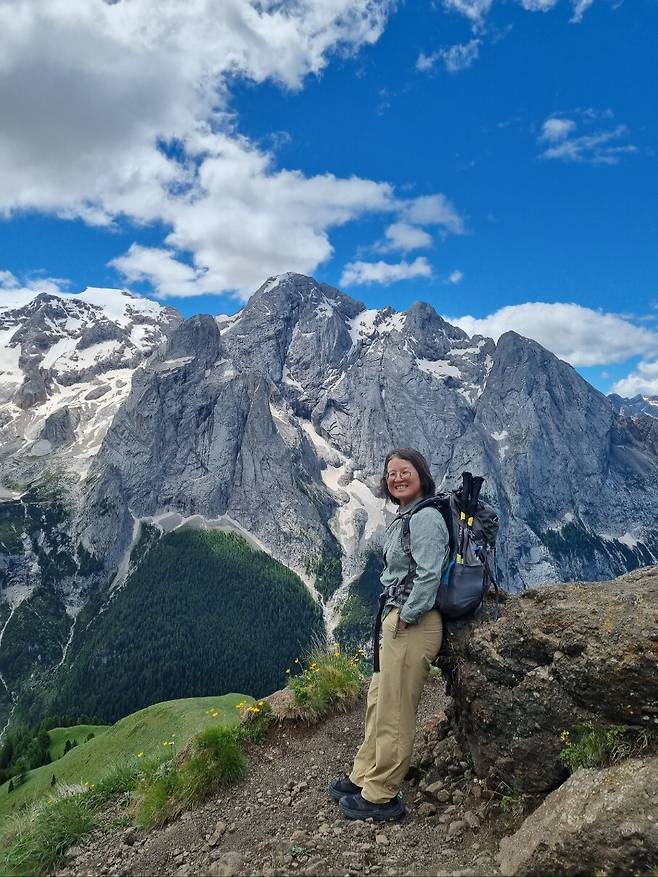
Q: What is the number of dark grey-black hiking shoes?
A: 2